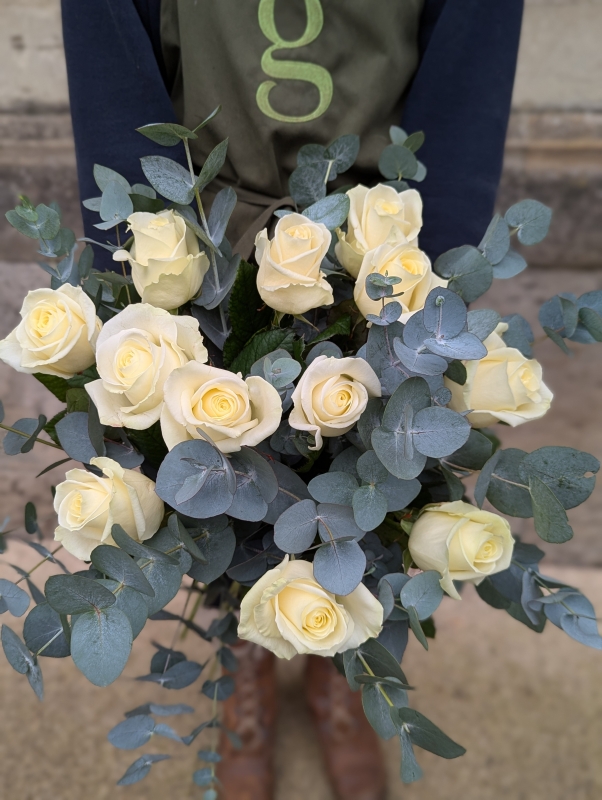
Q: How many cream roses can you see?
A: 12